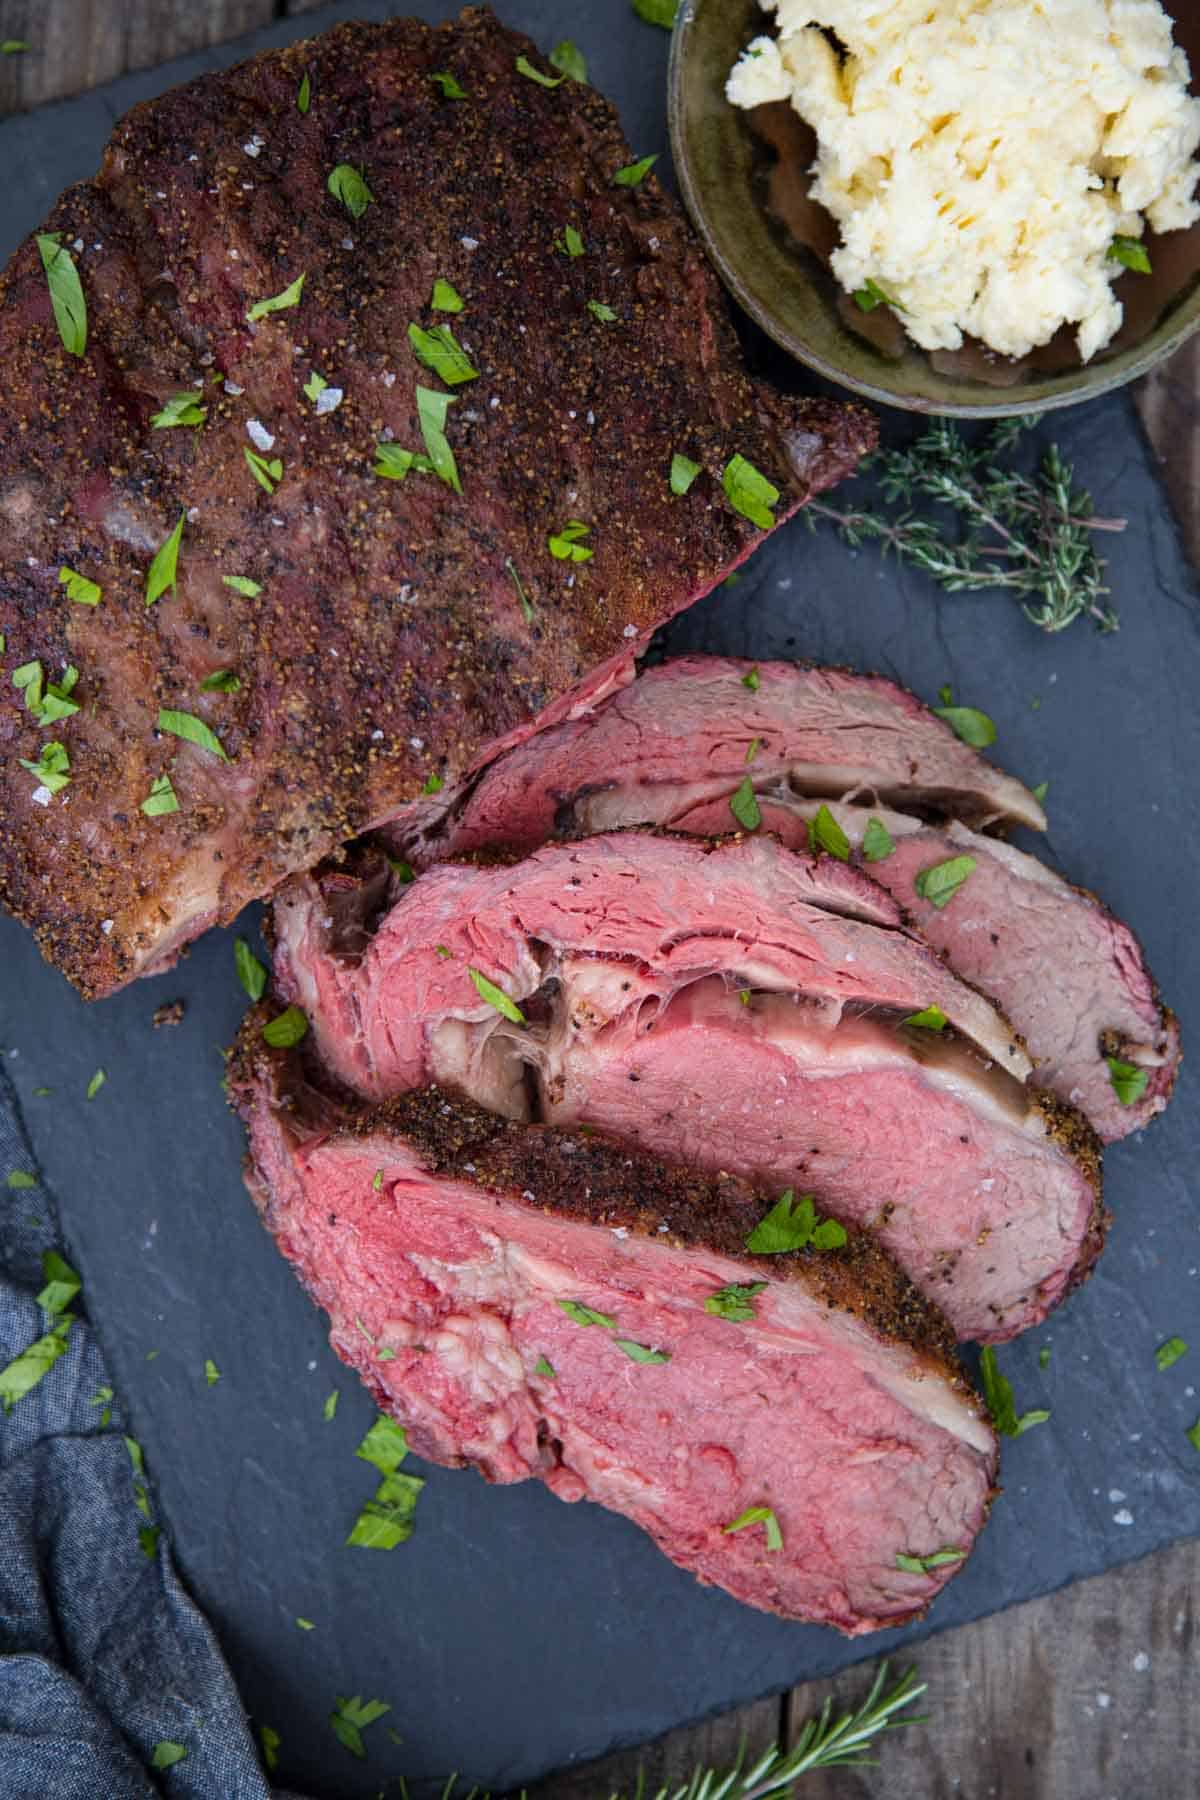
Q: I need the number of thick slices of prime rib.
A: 3